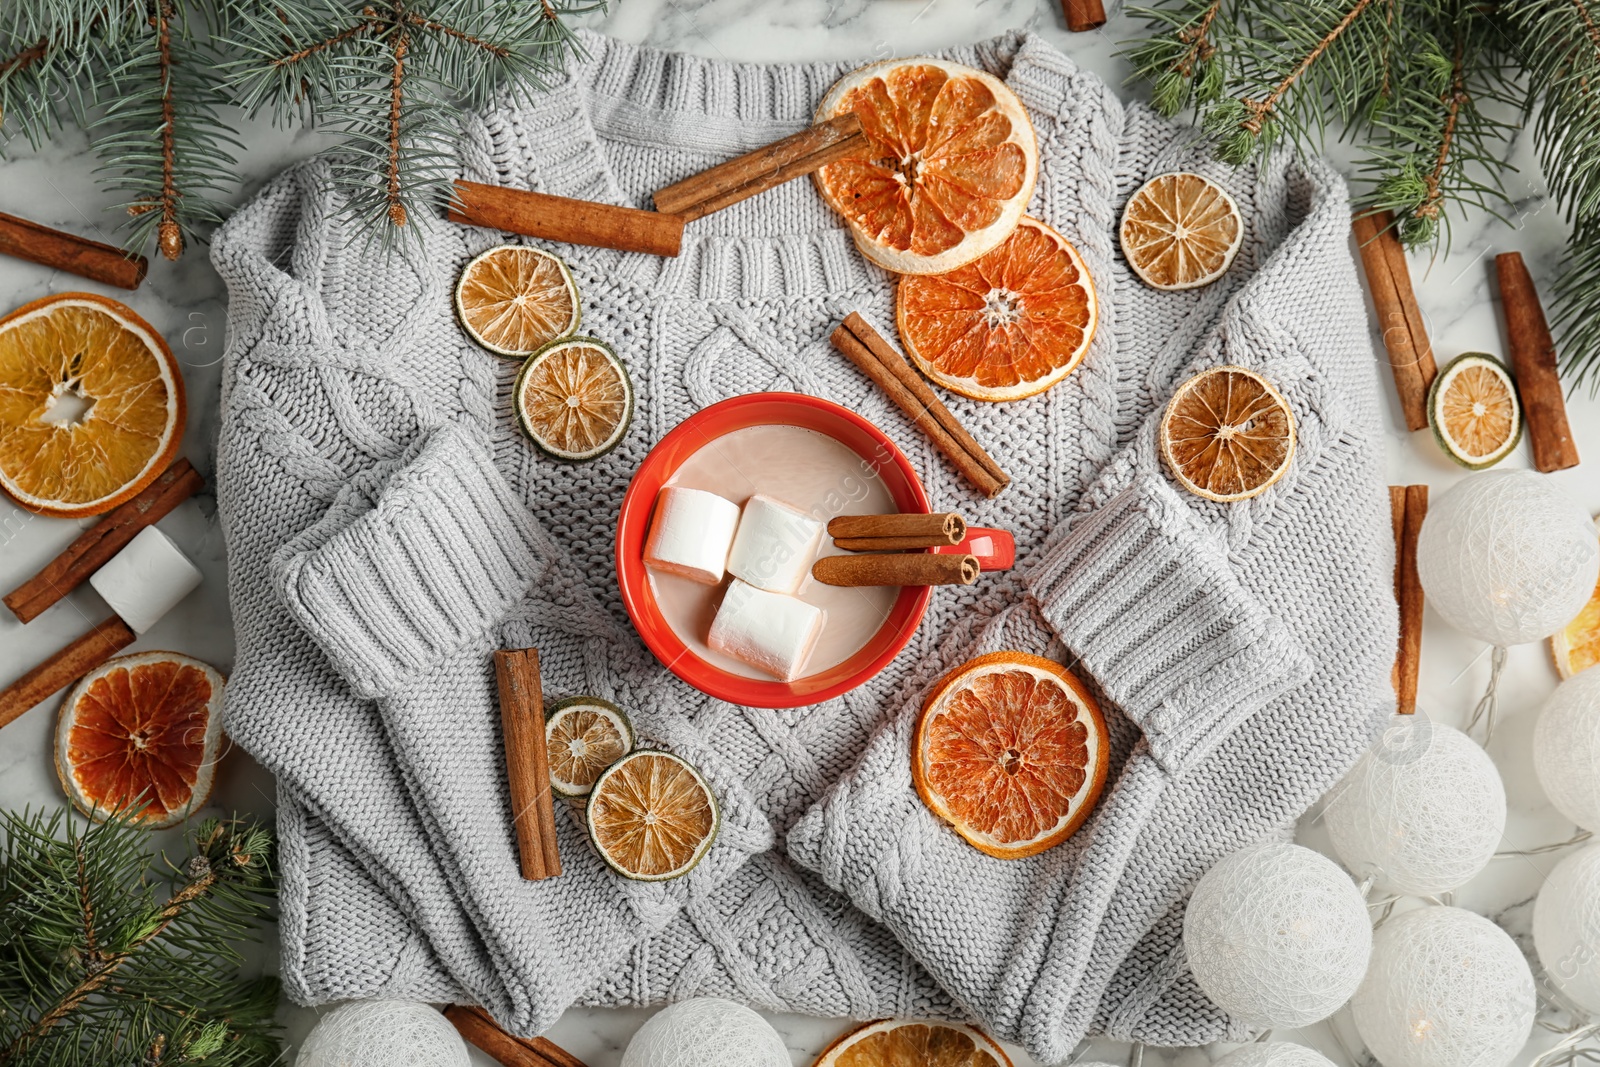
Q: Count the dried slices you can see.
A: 14